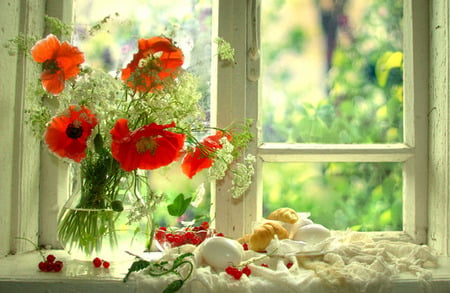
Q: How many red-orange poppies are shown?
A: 5